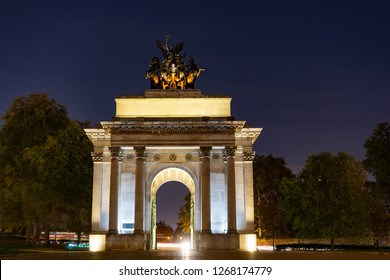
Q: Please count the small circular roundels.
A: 5